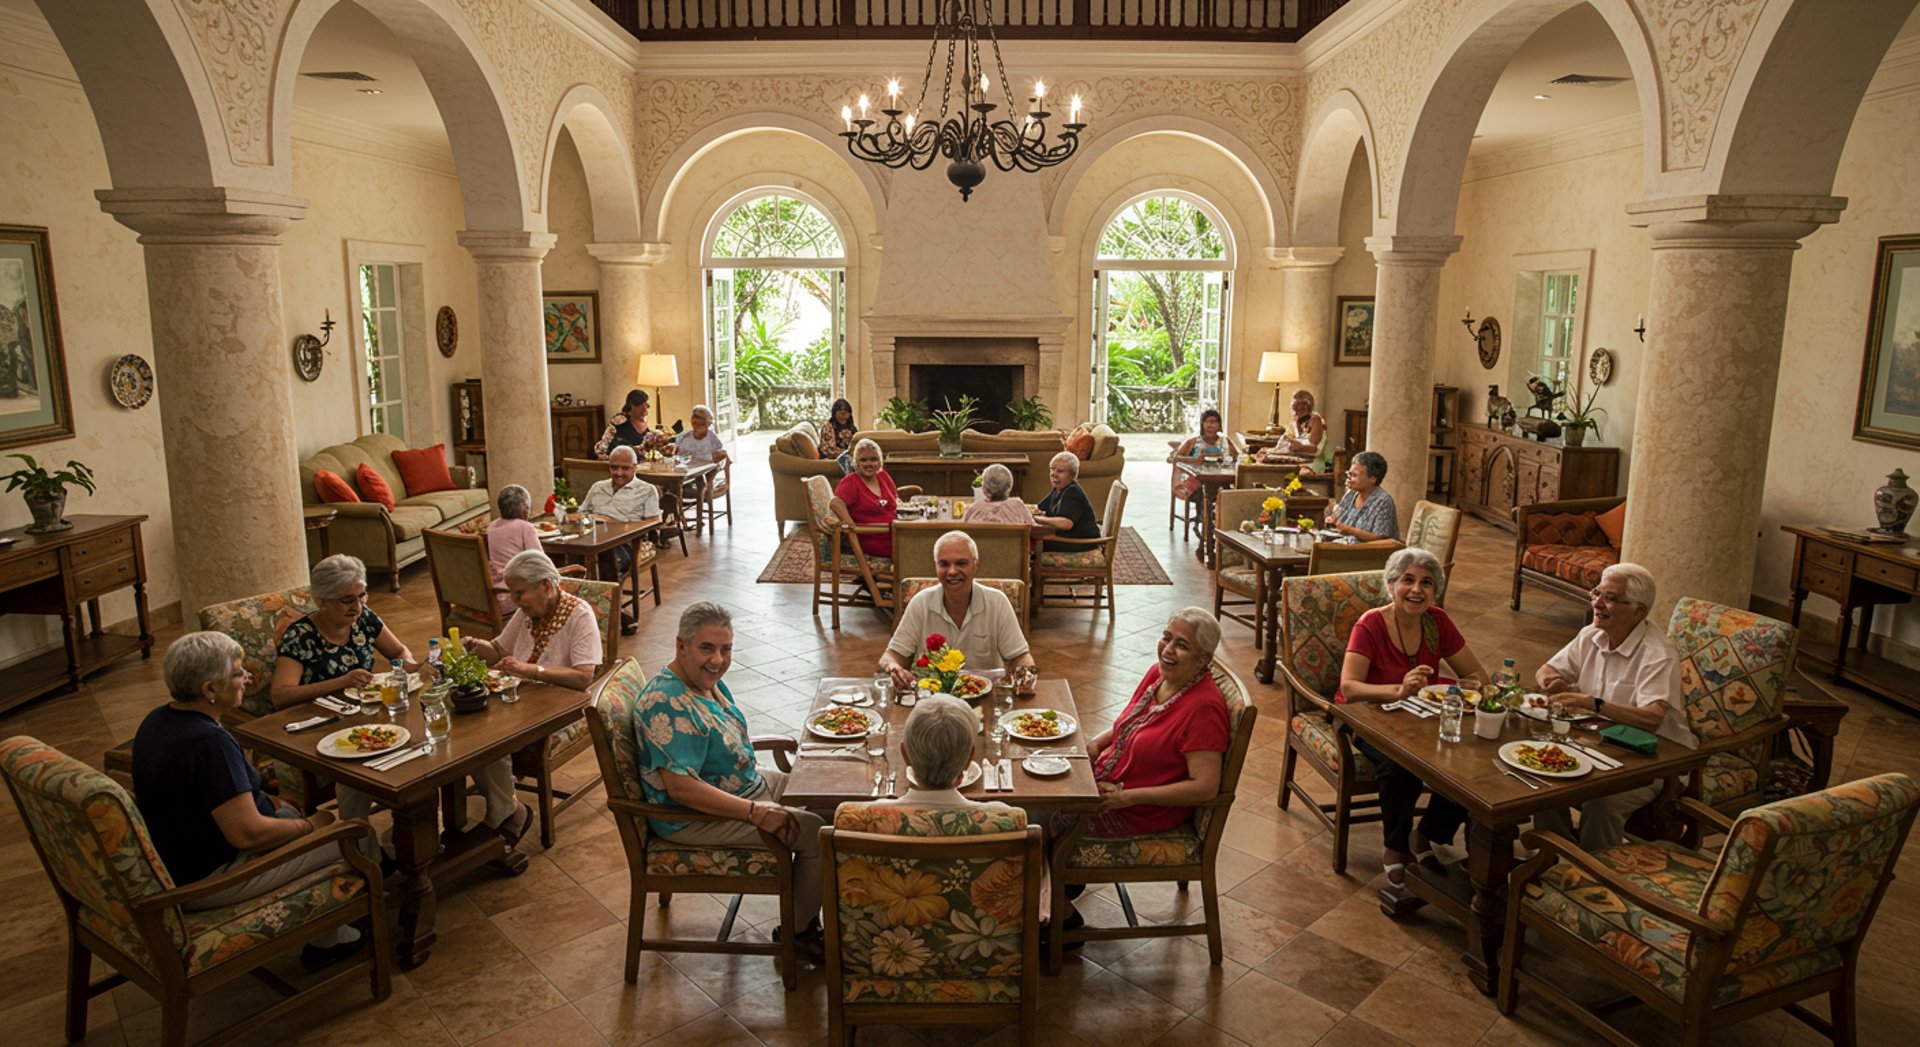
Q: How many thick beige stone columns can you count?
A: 6